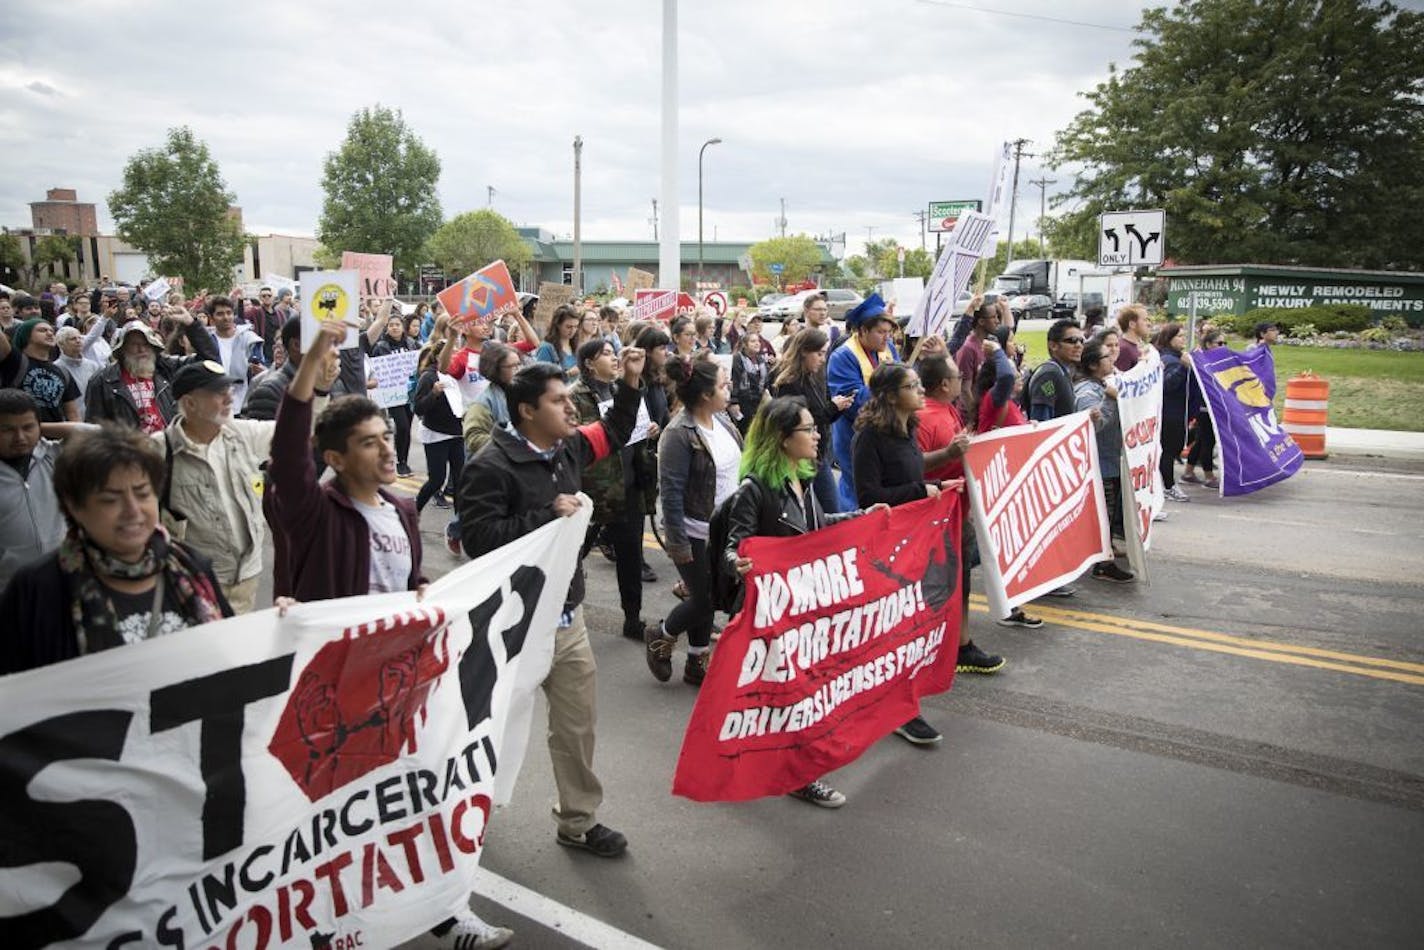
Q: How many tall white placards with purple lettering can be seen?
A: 2